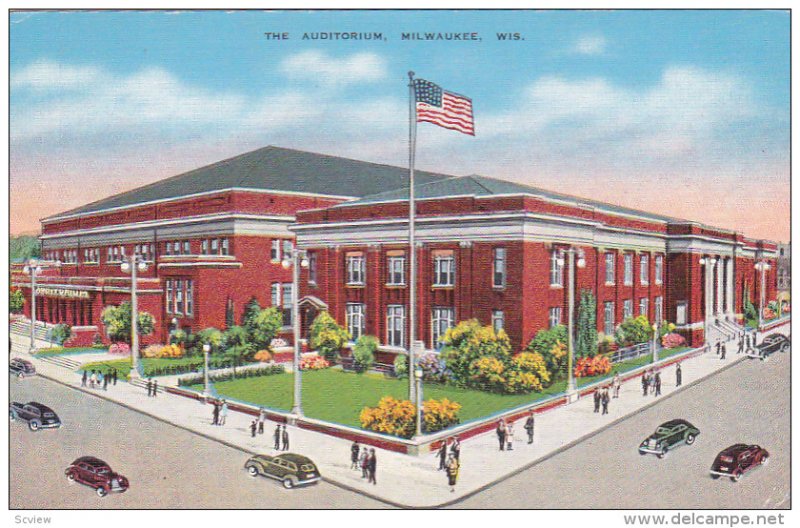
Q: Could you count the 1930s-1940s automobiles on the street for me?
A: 7